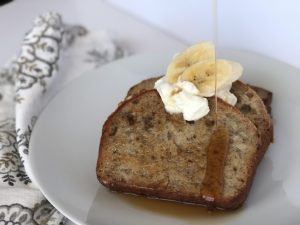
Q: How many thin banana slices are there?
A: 3